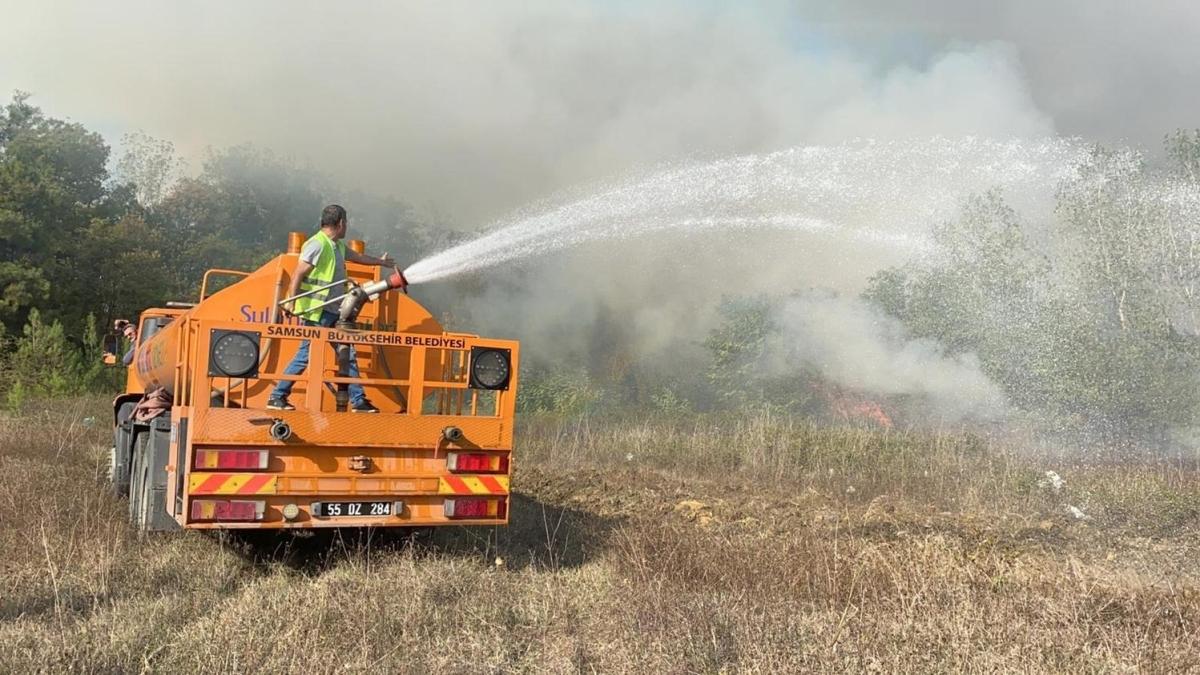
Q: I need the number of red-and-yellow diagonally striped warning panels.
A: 2